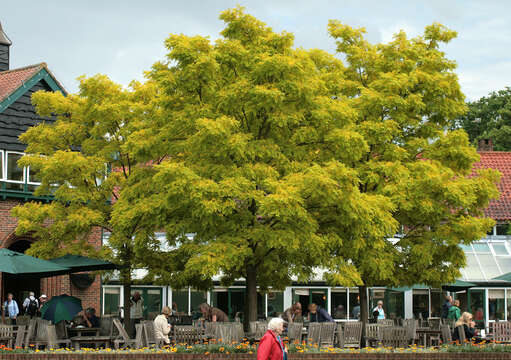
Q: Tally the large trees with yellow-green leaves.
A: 3